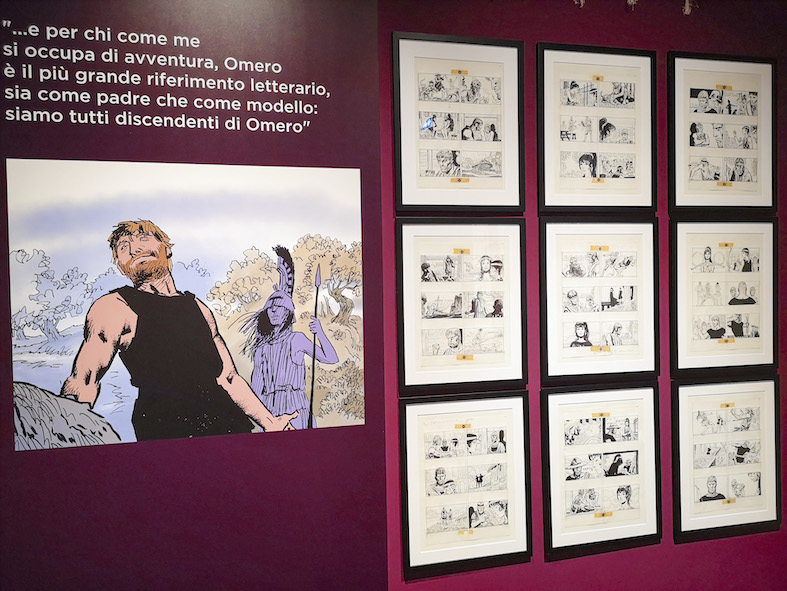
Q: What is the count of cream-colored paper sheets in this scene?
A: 9